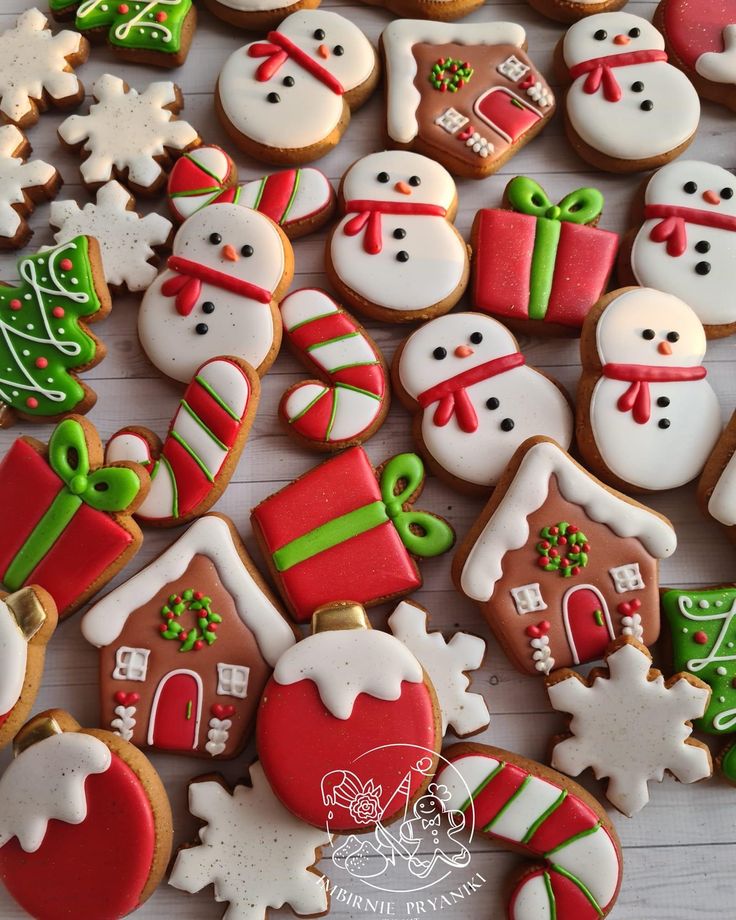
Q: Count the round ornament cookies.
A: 4